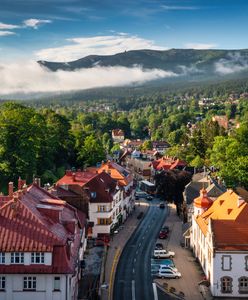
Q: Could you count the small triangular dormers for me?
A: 2